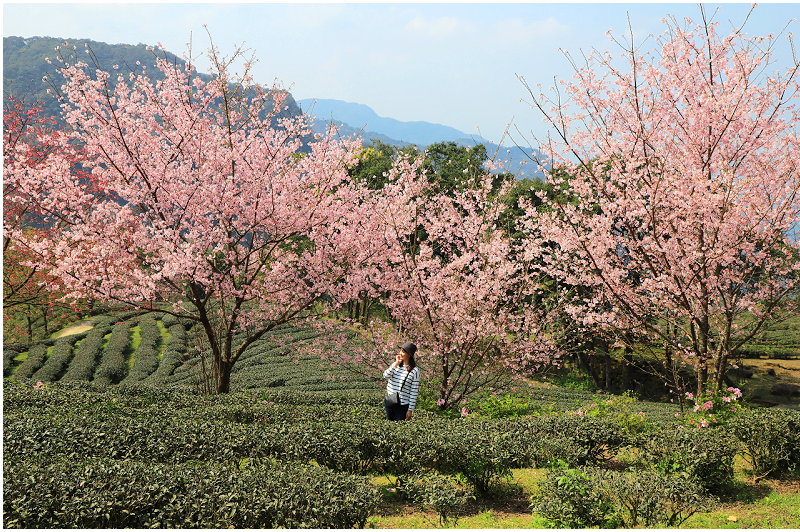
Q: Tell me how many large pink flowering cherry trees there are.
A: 3